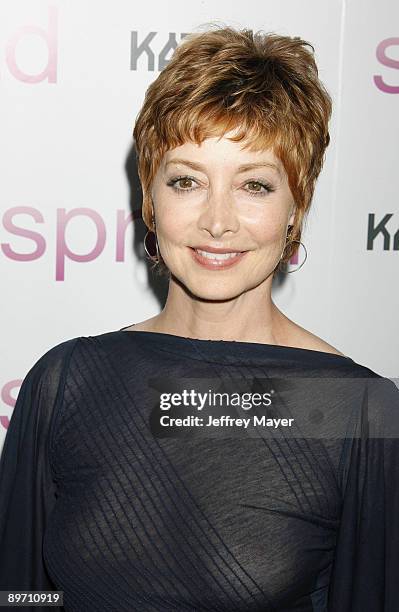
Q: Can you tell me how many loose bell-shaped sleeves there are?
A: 2